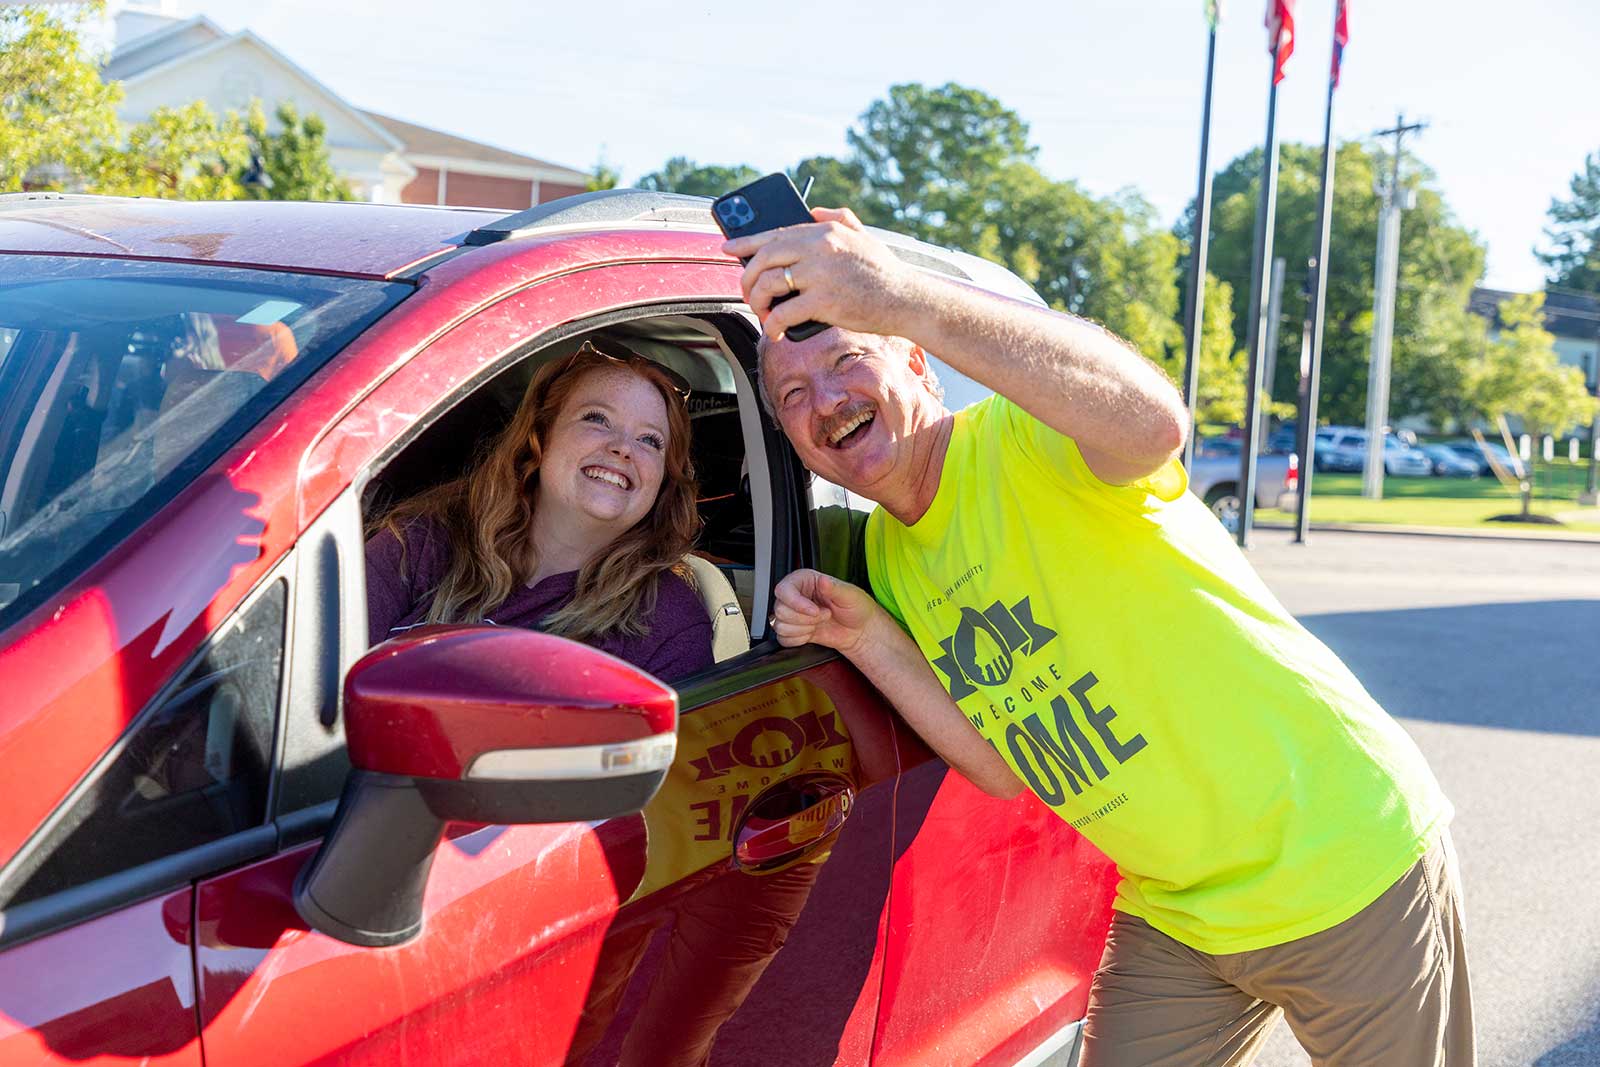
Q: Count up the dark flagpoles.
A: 3